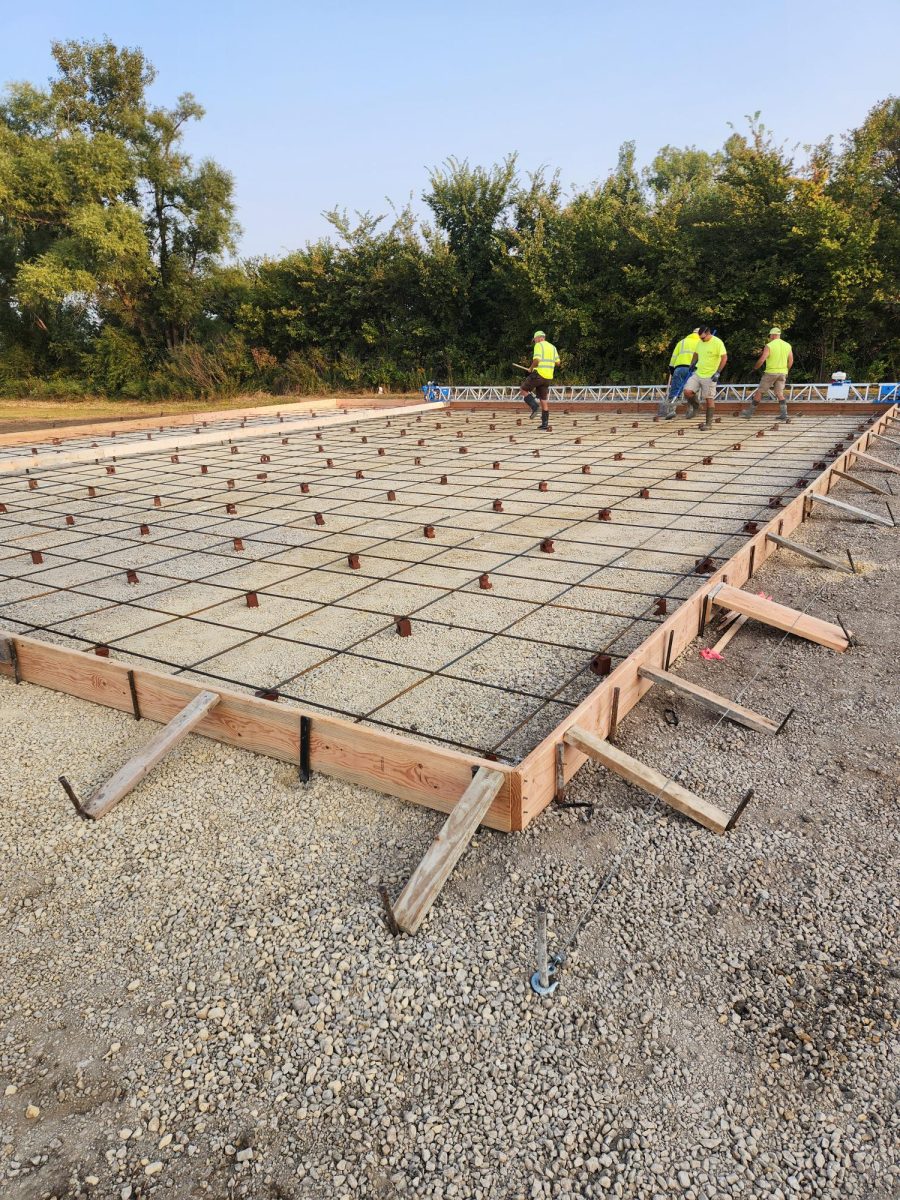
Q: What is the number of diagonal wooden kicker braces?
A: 13